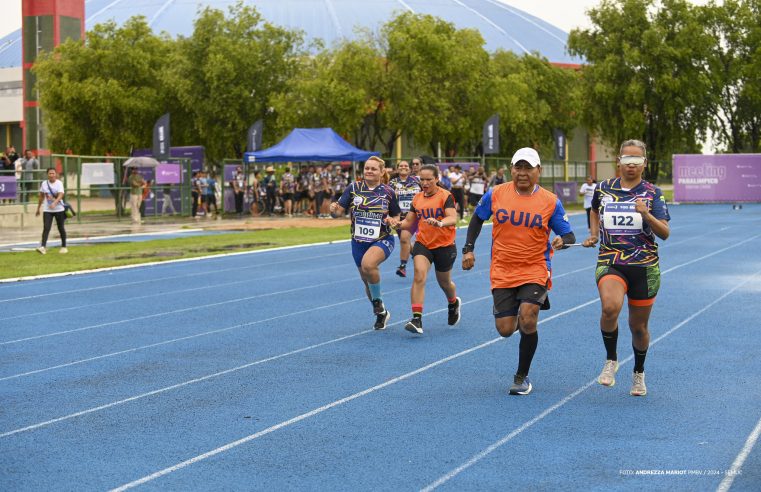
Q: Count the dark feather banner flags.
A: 4